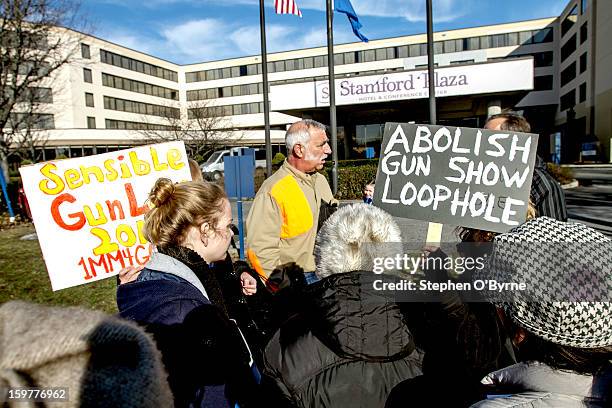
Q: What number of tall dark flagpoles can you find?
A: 3